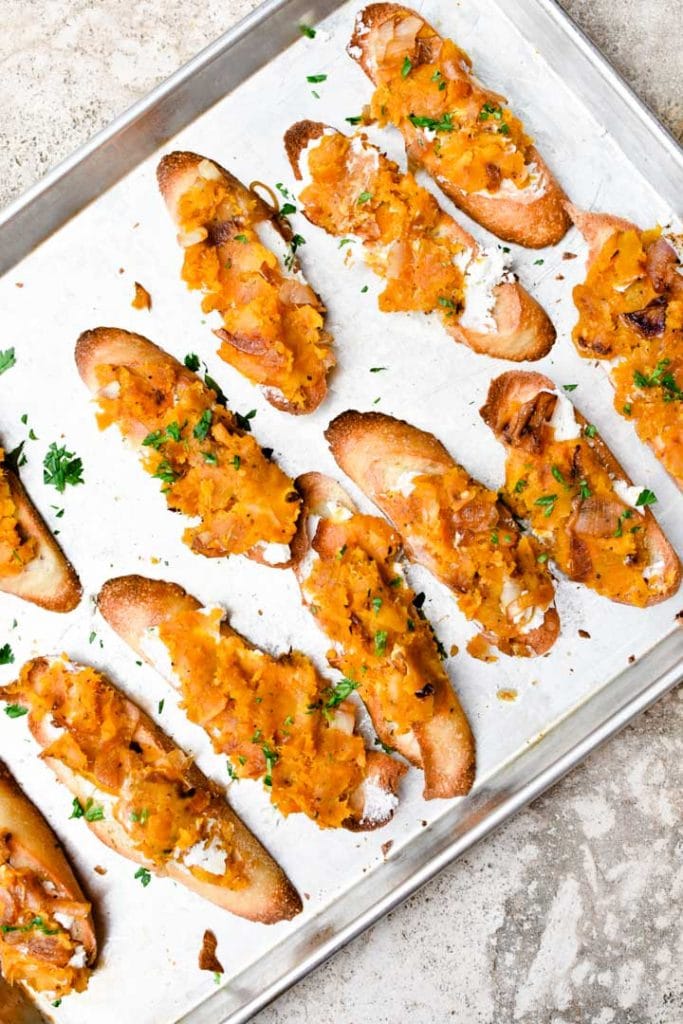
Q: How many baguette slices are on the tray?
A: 12